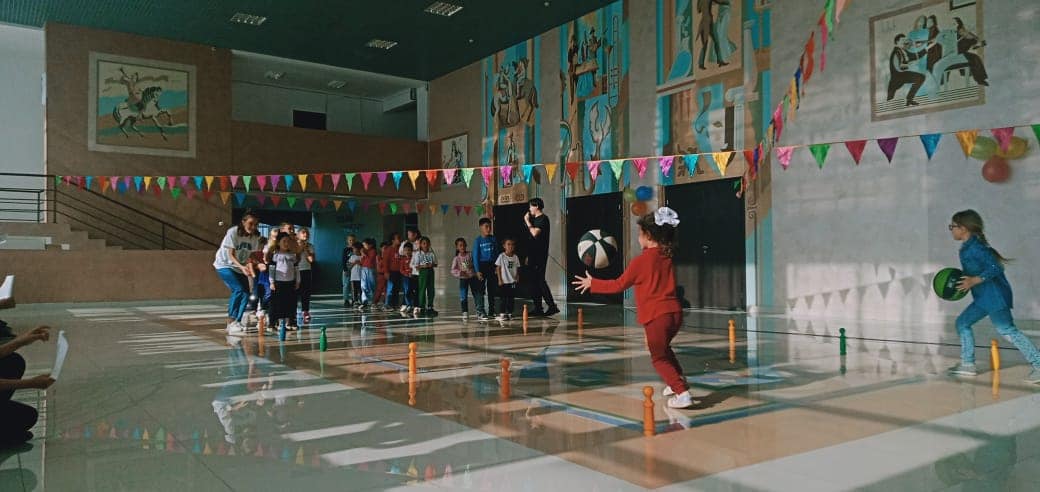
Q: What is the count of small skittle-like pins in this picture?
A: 11